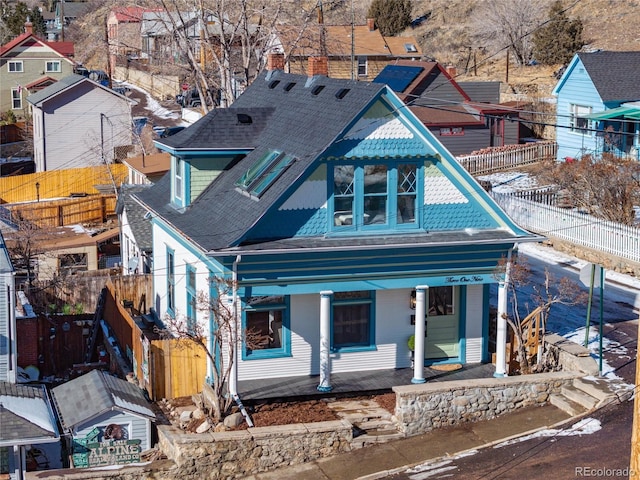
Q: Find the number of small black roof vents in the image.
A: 5